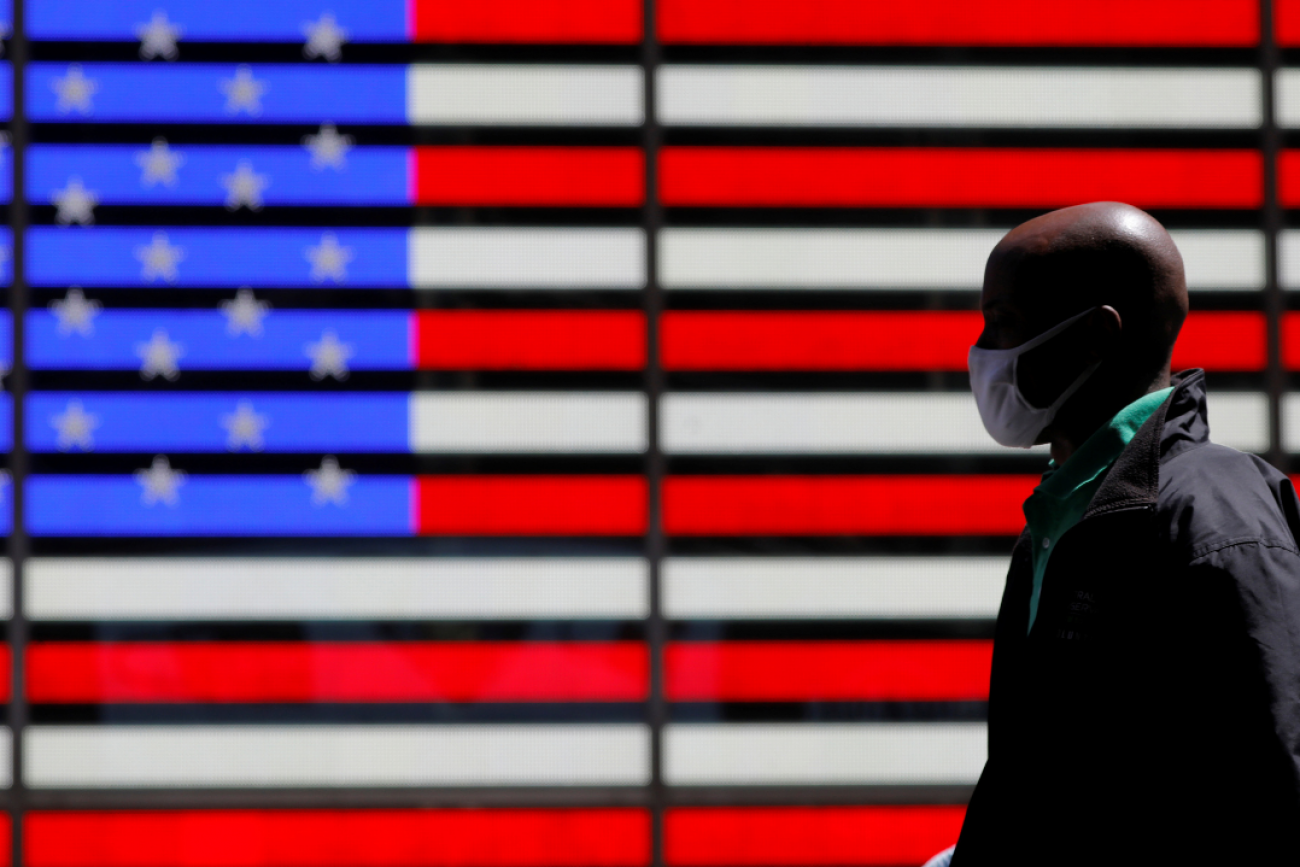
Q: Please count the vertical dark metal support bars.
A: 3